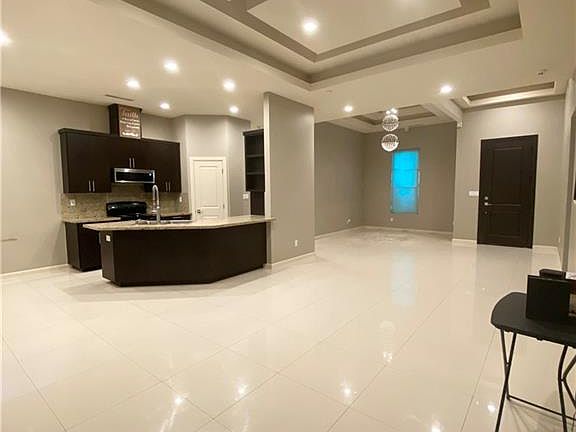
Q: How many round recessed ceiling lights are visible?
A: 9